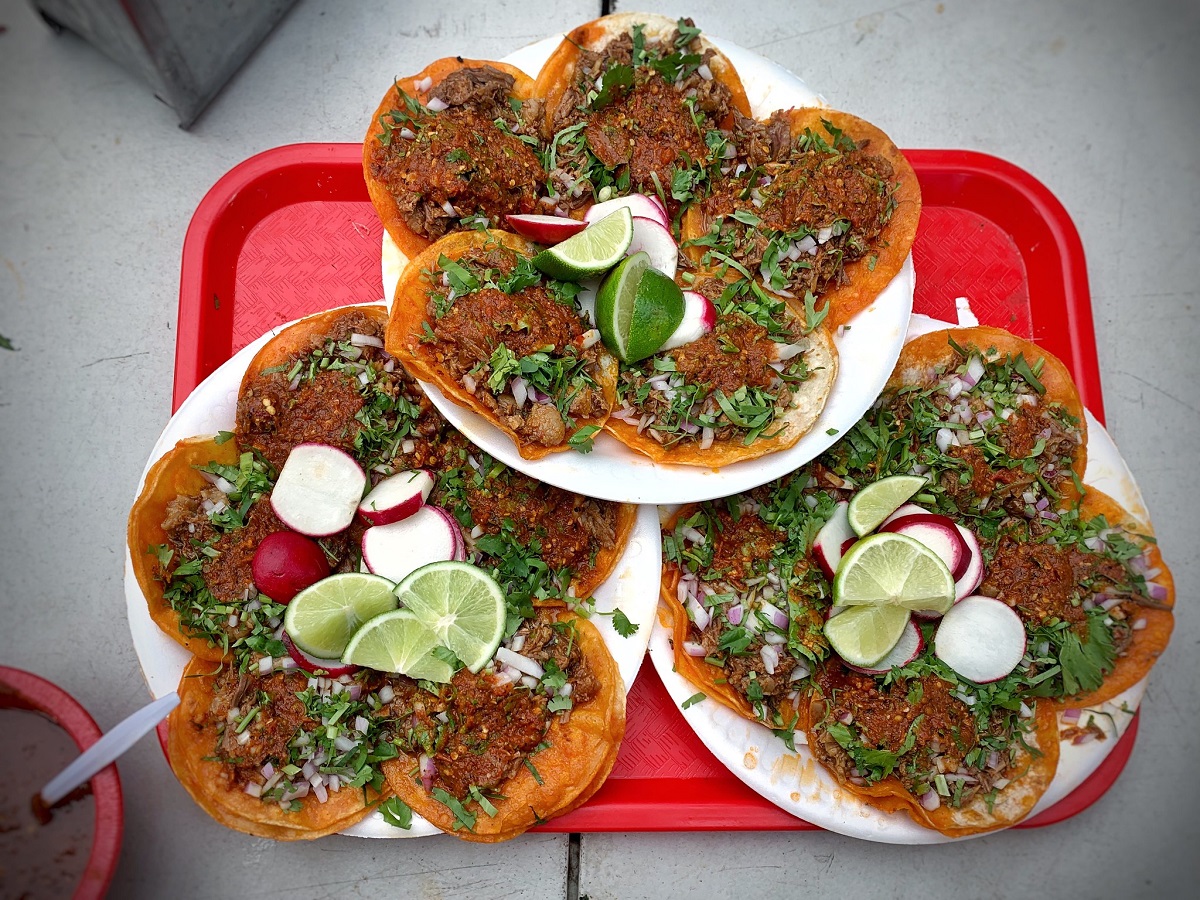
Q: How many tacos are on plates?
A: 15